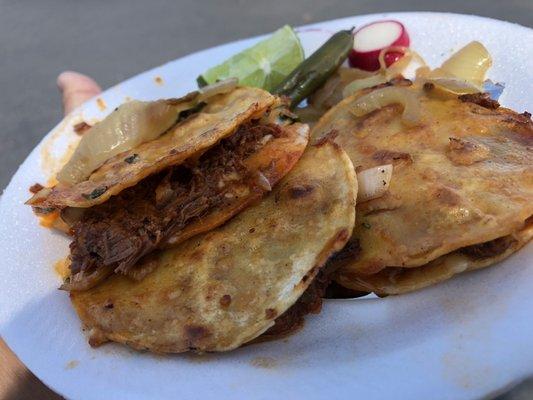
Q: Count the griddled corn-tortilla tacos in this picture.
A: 3